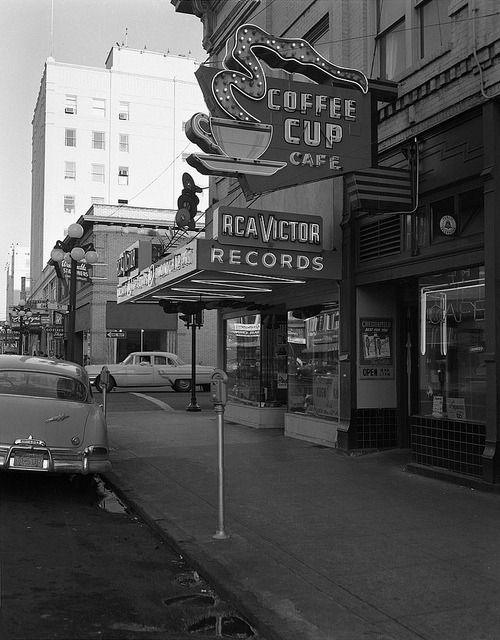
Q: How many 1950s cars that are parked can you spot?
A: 1